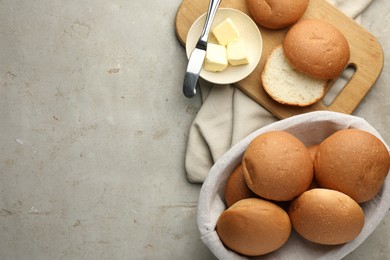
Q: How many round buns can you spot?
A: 8